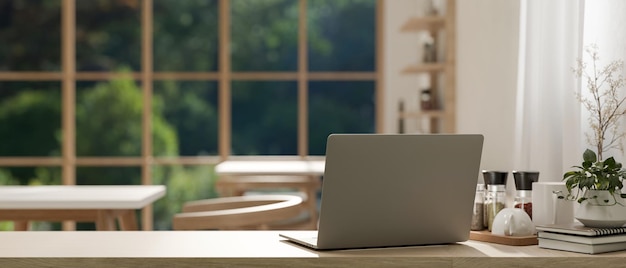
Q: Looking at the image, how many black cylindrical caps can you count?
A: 2